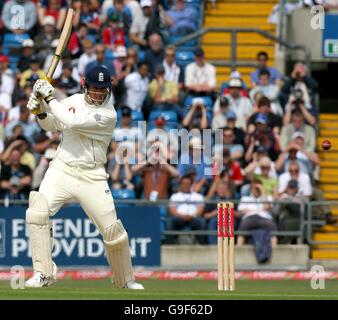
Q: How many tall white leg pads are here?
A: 2